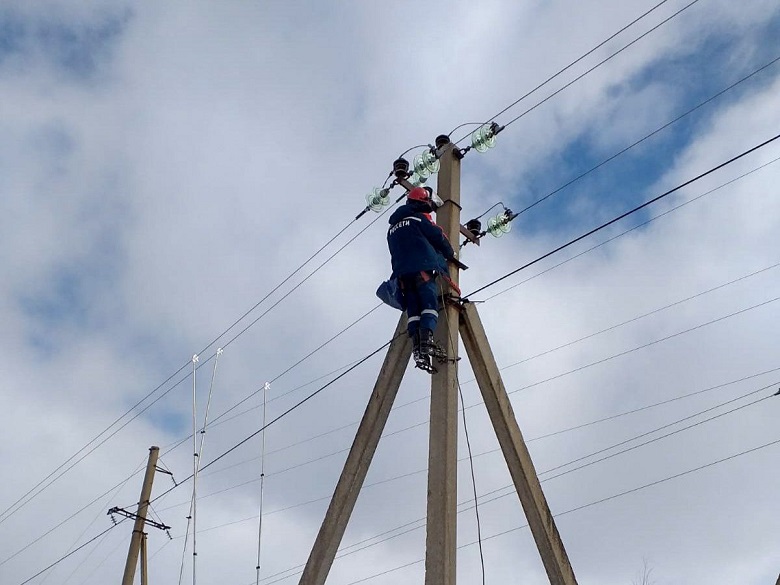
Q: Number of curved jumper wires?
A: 3